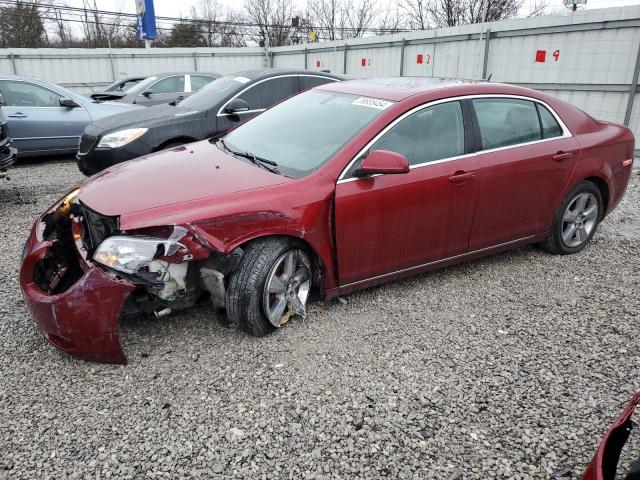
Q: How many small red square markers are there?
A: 4